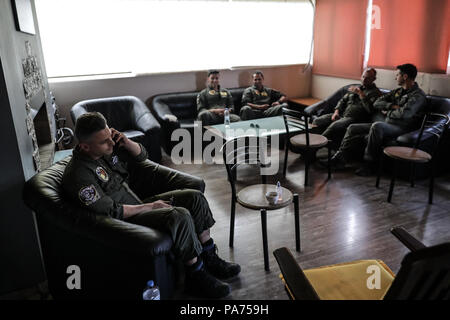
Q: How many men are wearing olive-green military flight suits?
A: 5